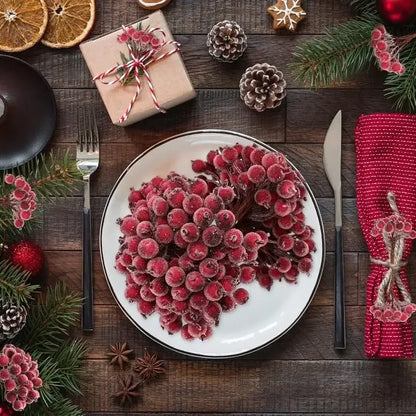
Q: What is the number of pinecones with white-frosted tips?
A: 3